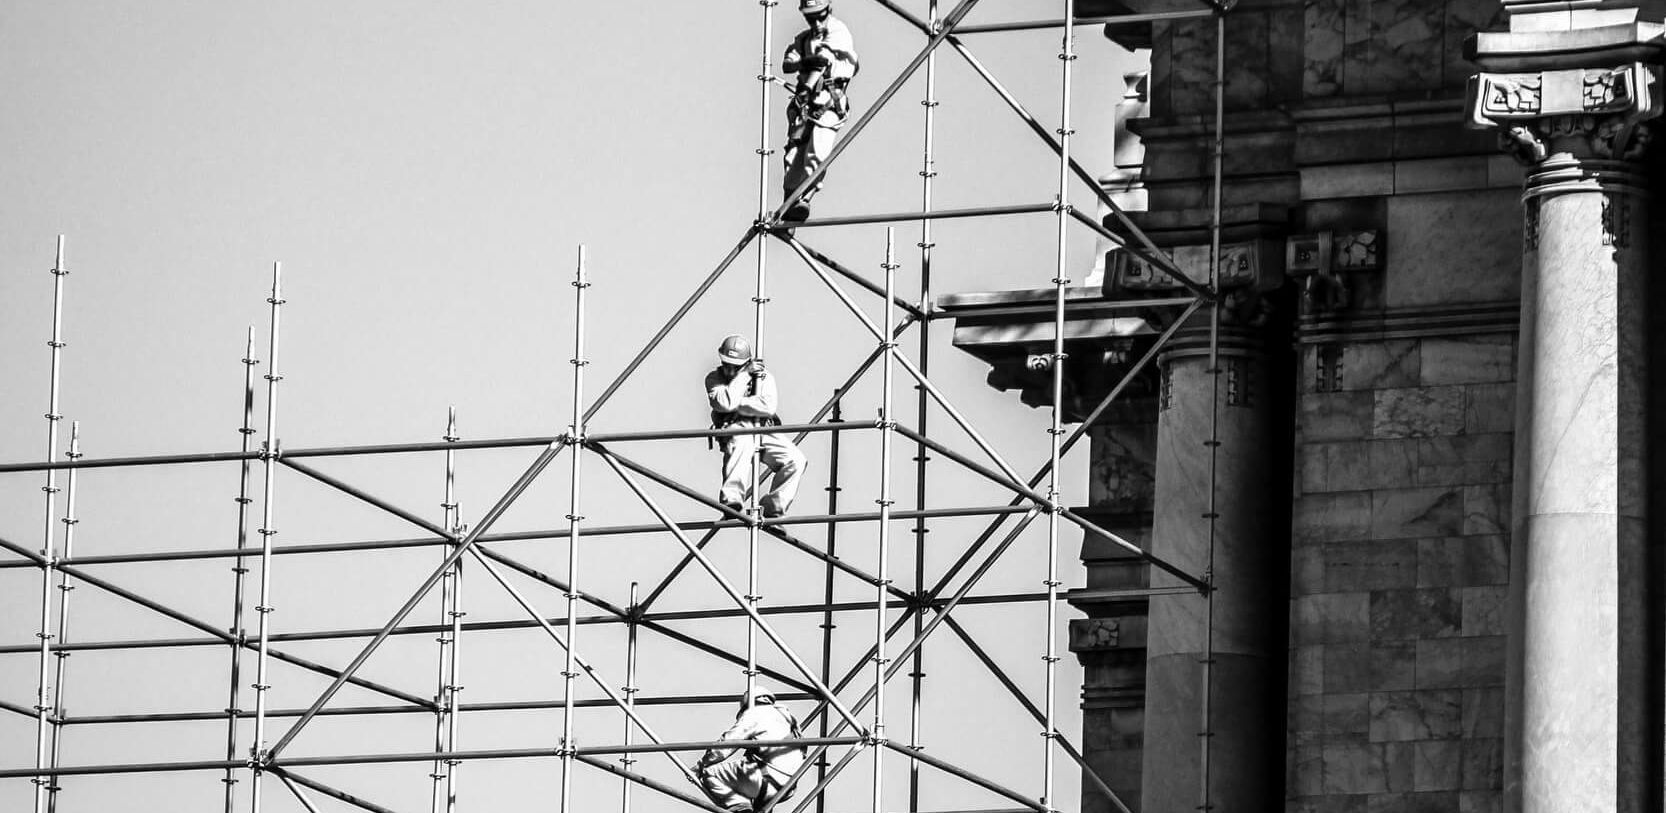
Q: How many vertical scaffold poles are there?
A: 14